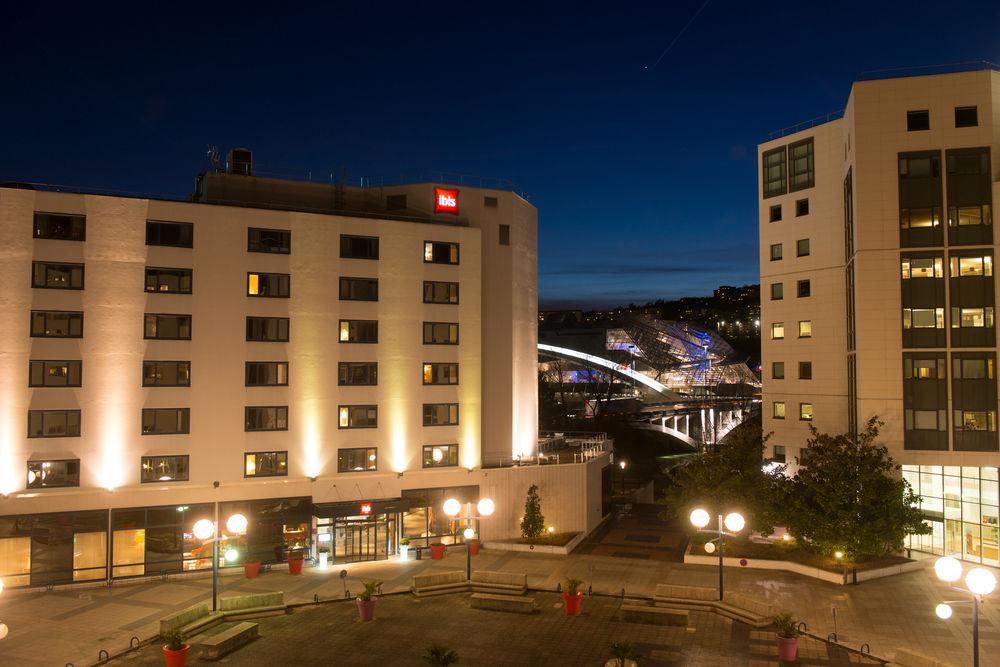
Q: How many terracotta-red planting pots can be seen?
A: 6